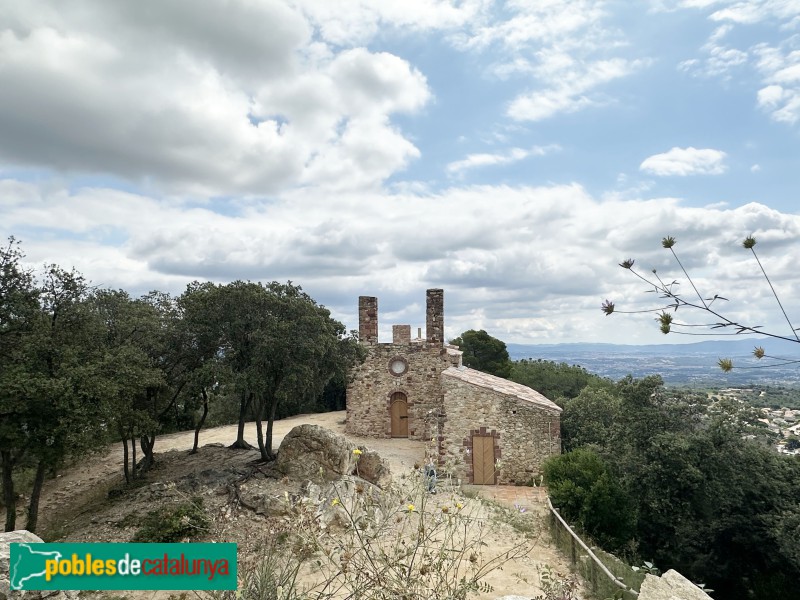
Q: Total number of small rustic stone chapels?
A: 1